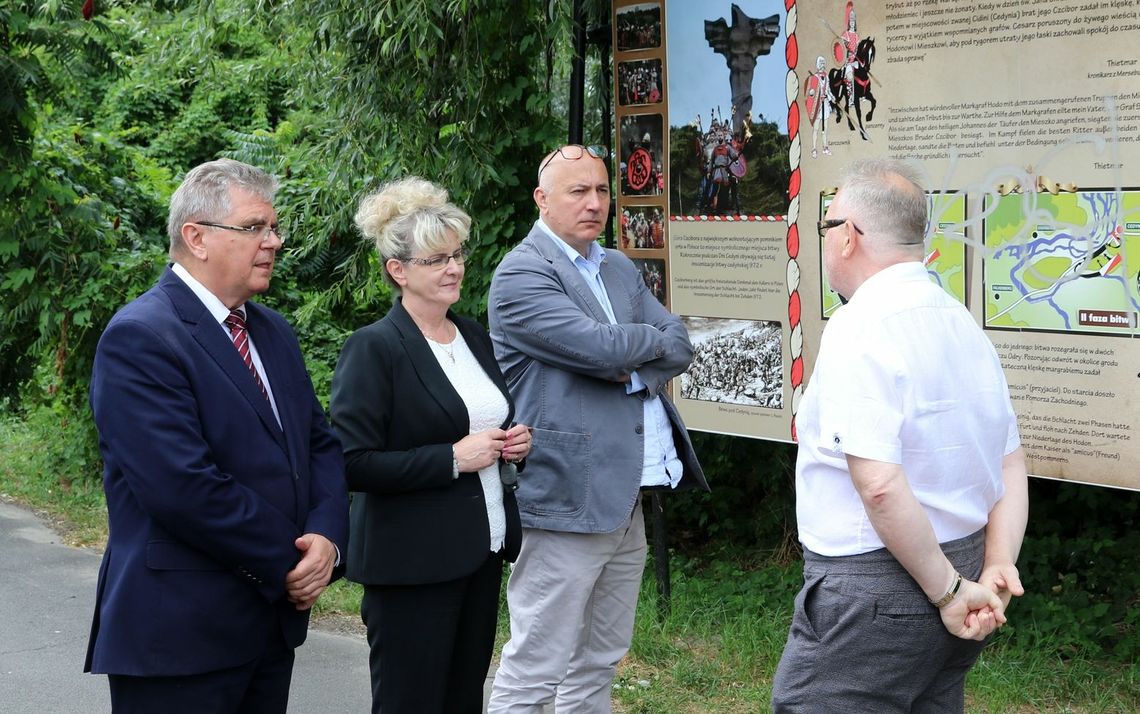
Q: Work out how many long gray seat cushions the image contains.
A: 0